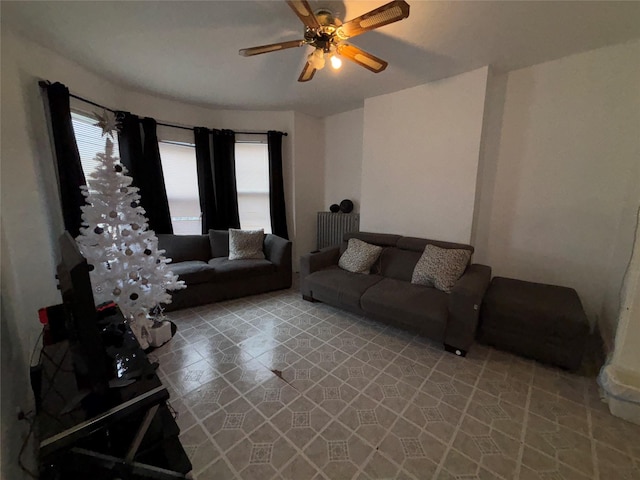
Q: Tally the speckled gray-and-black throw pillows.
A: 3